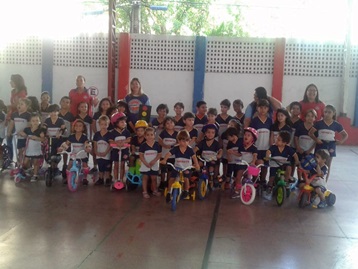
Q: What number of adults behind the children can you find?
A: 5